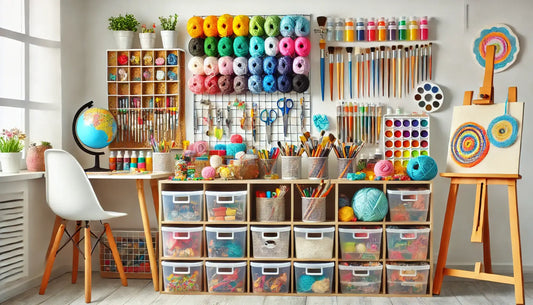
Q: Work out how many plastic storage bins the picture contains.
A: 15